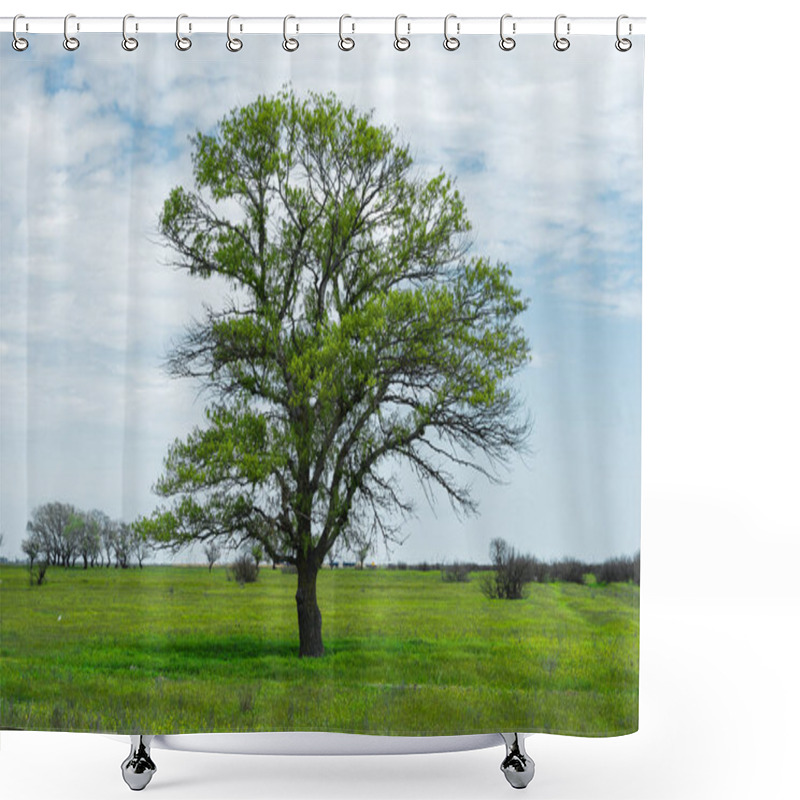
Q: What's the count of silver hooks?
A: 12